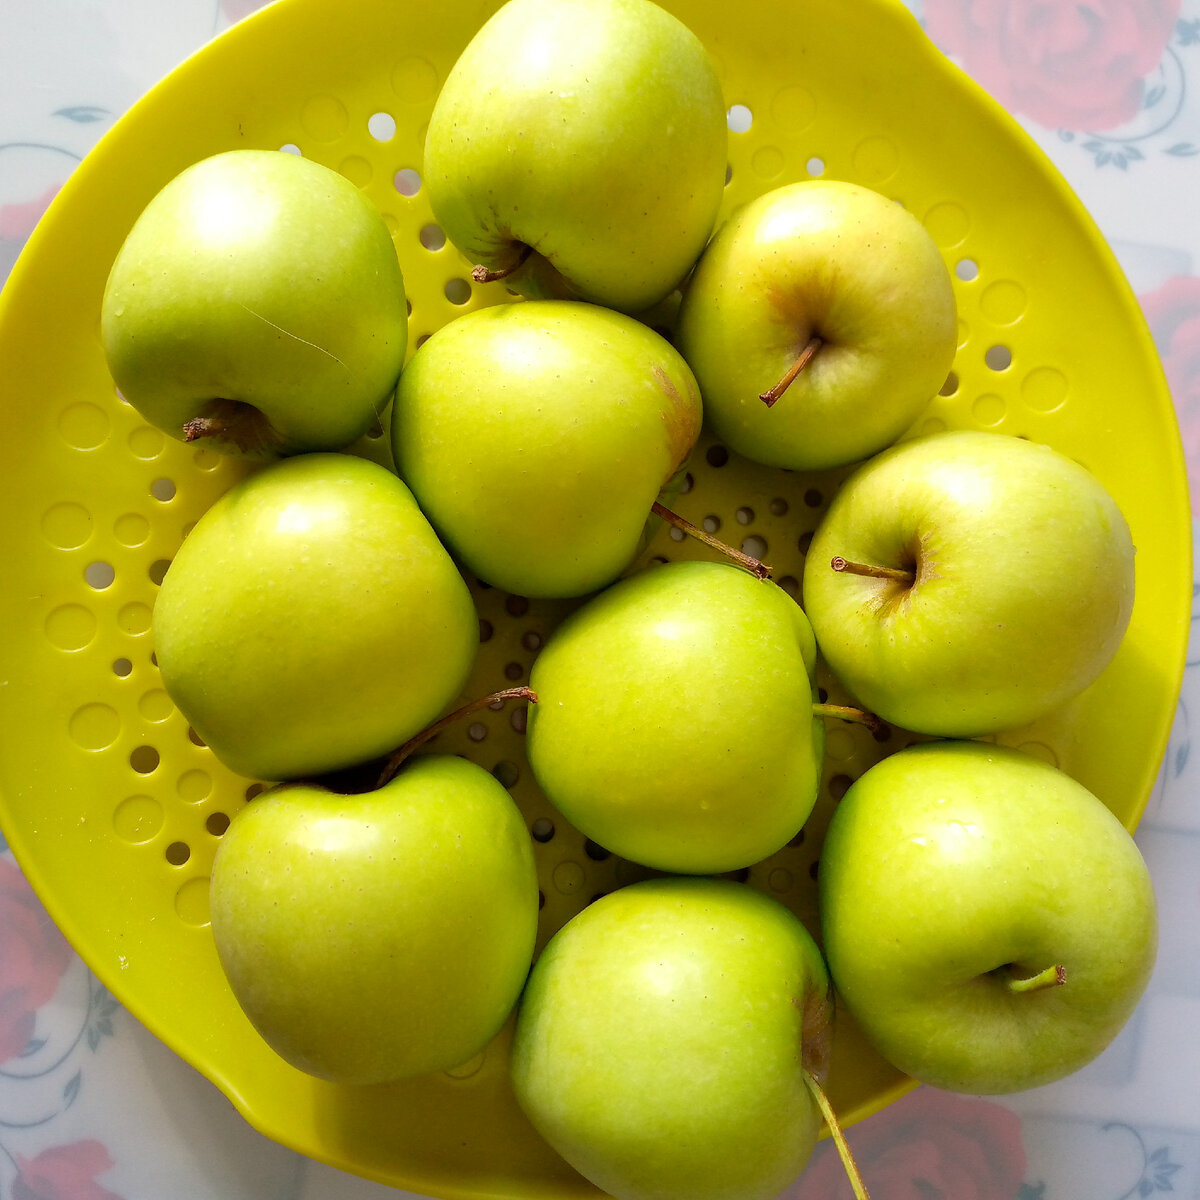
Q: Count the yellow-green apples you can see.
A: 10